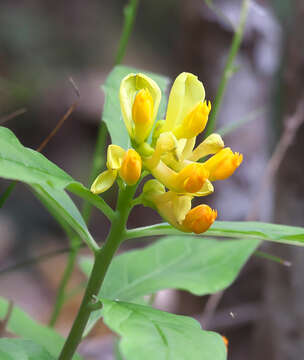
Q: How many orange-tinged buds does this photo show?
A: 6